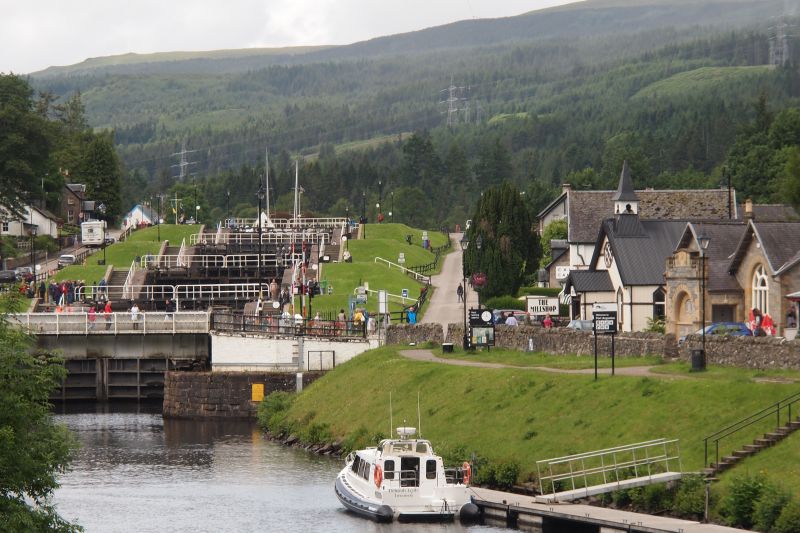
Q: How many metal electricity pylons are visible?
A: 3